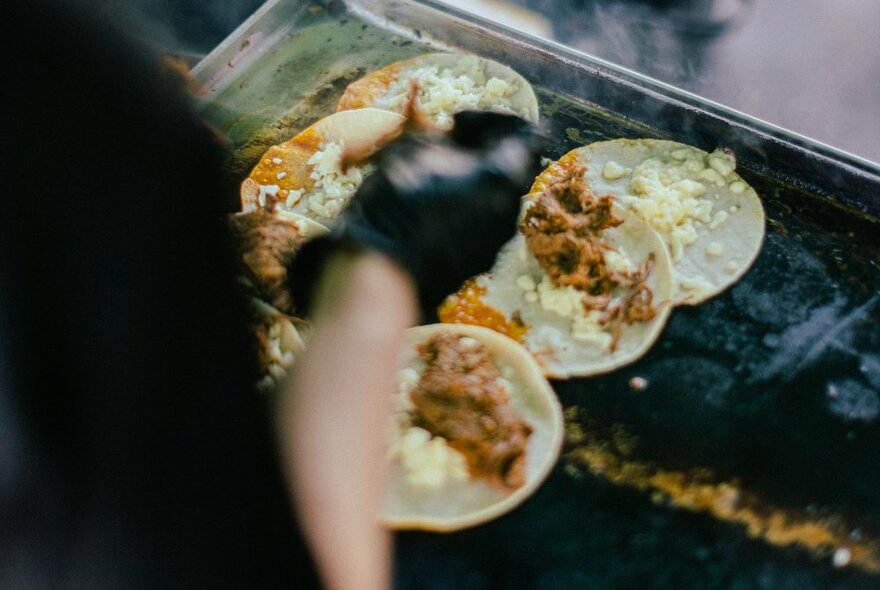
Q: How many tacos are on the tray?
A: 7